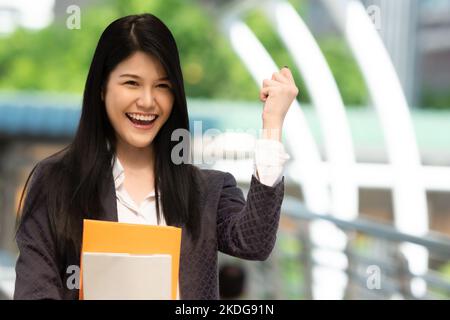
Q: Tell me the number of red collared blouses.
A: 0